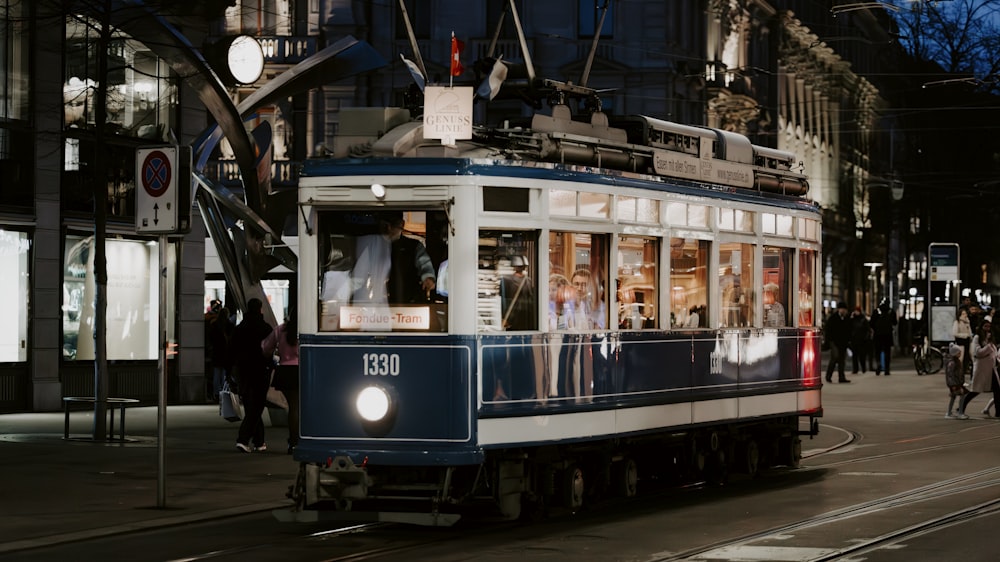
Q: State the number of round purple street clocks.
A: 0